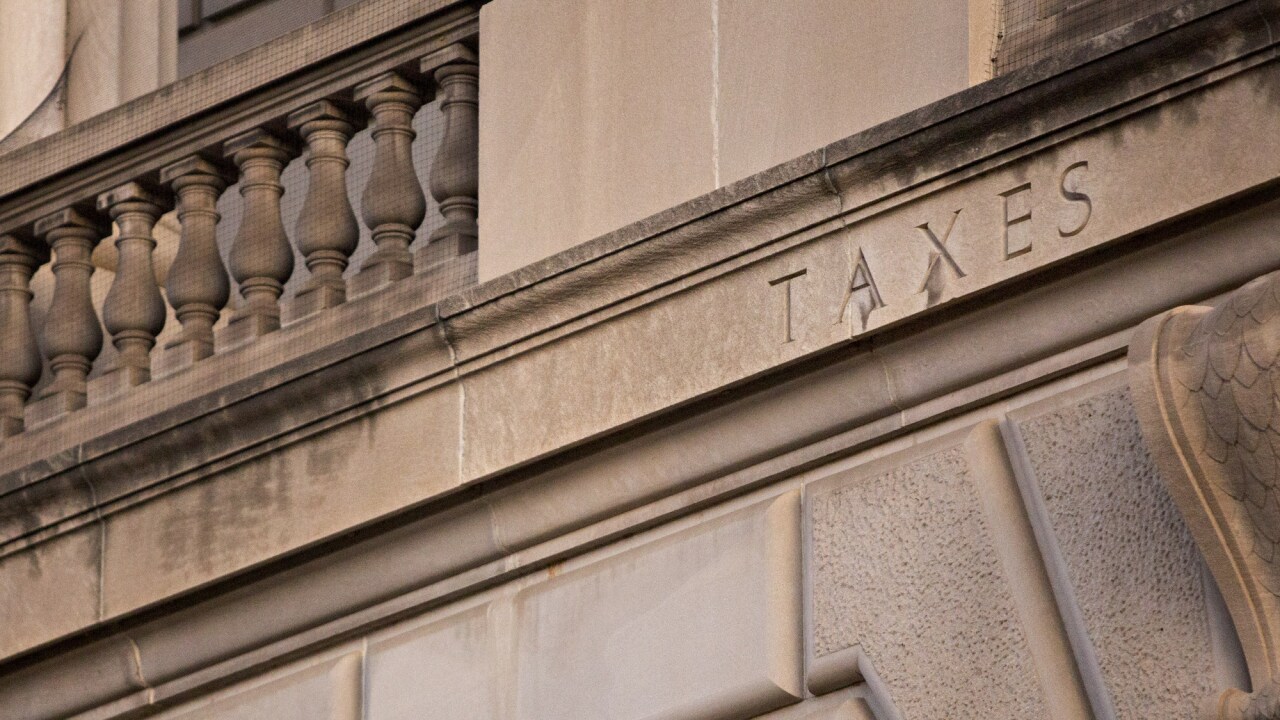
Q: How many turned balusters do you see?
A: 8